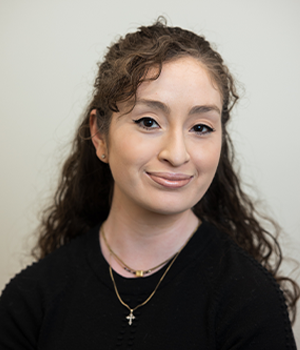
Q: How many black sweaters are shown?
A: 1